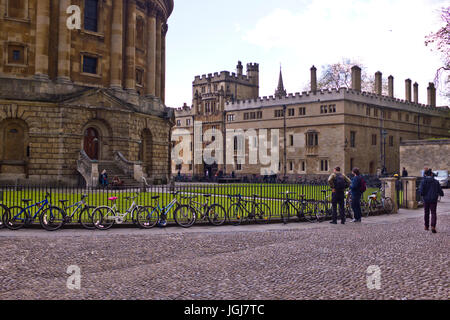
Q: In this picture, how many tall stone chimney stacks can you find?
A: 7